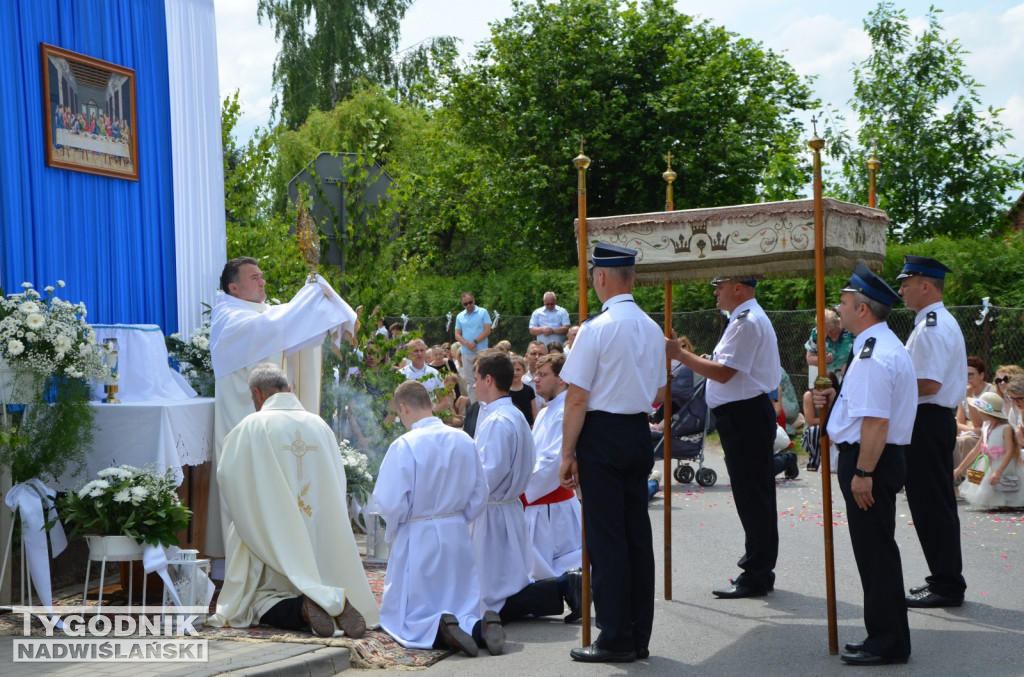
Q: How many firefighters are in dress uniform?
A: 4